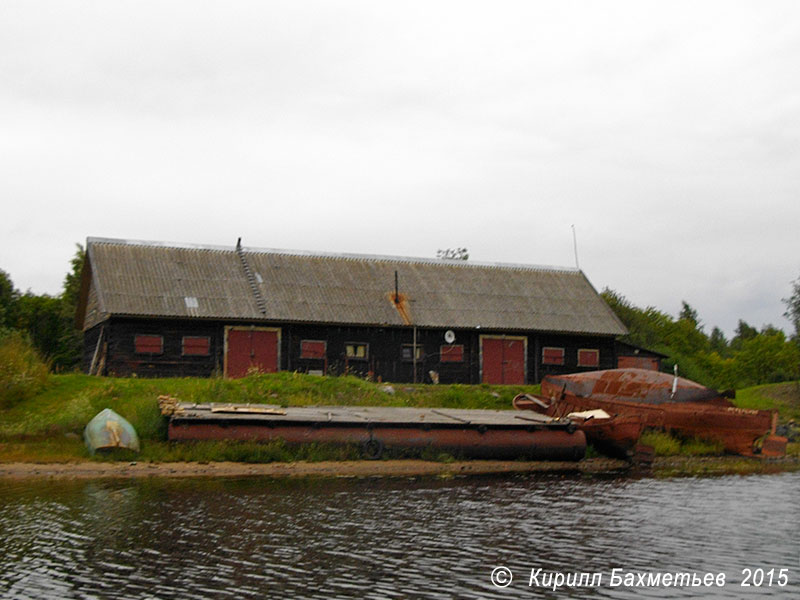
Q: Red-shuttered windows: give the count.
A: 6